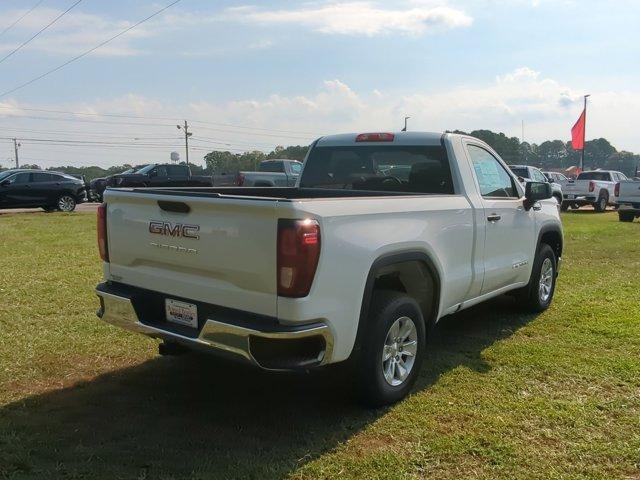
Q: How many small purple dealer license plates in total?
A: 0